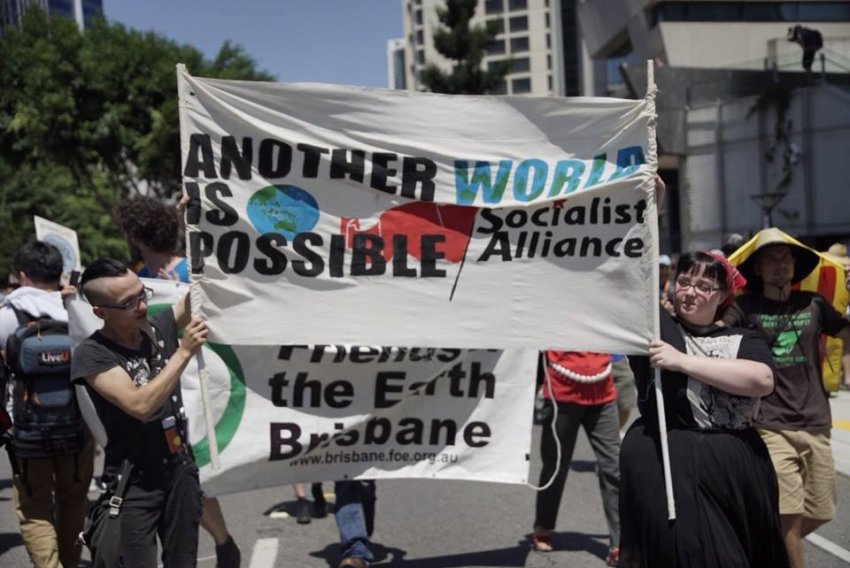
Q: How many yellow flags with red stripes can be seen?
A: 1